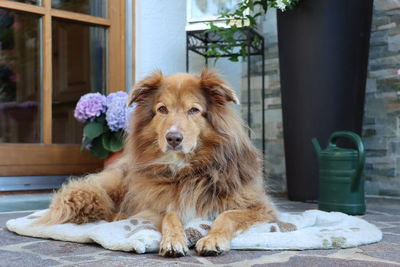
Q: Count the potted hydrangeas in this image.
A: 1